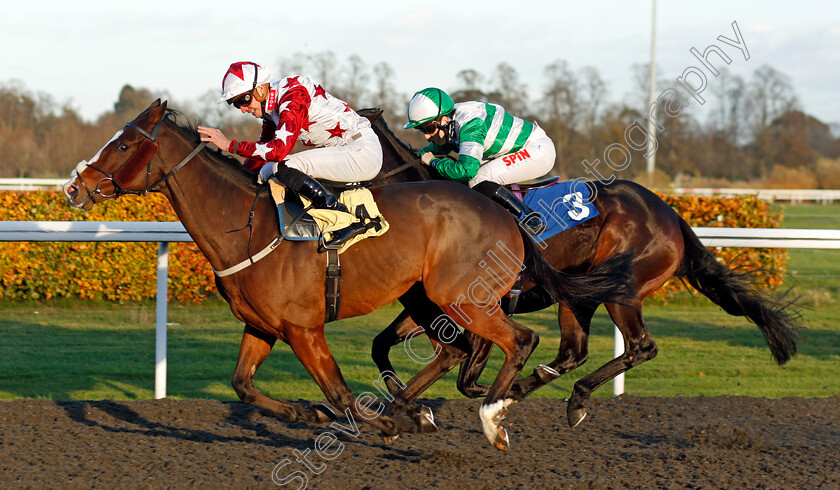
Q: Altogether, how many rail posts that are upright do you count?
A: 2